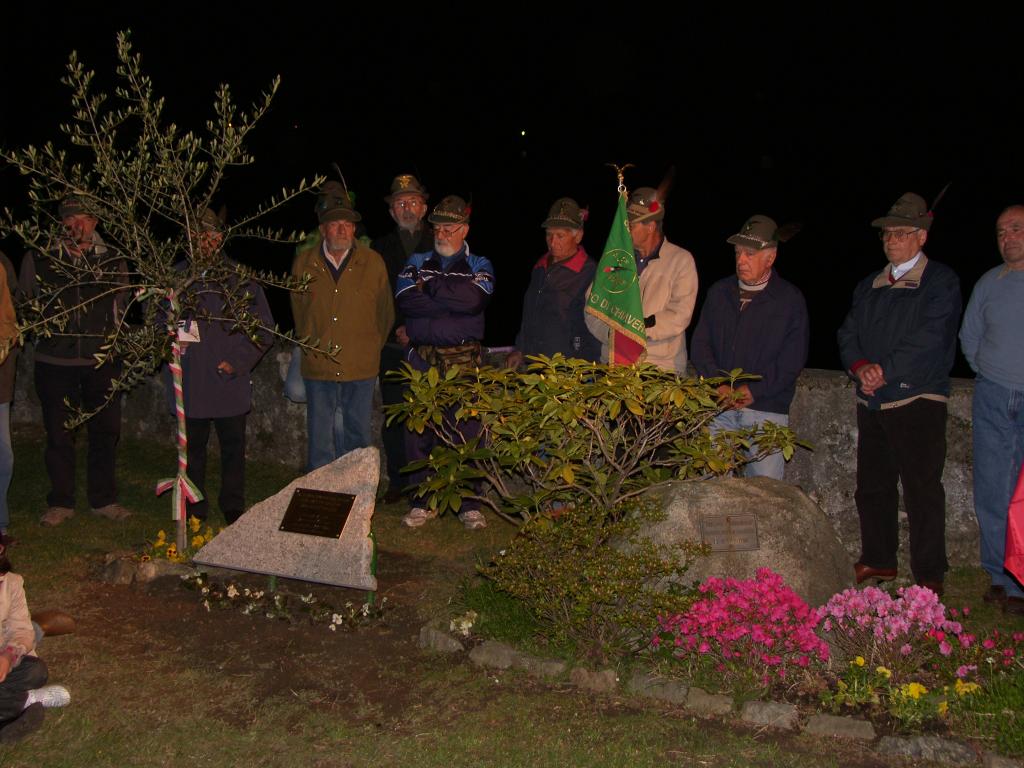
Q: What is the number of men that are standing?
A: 11